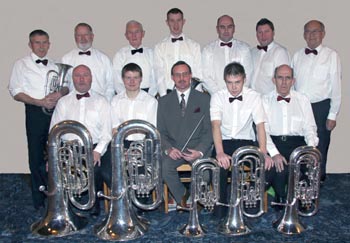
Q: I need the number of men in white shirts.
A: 11